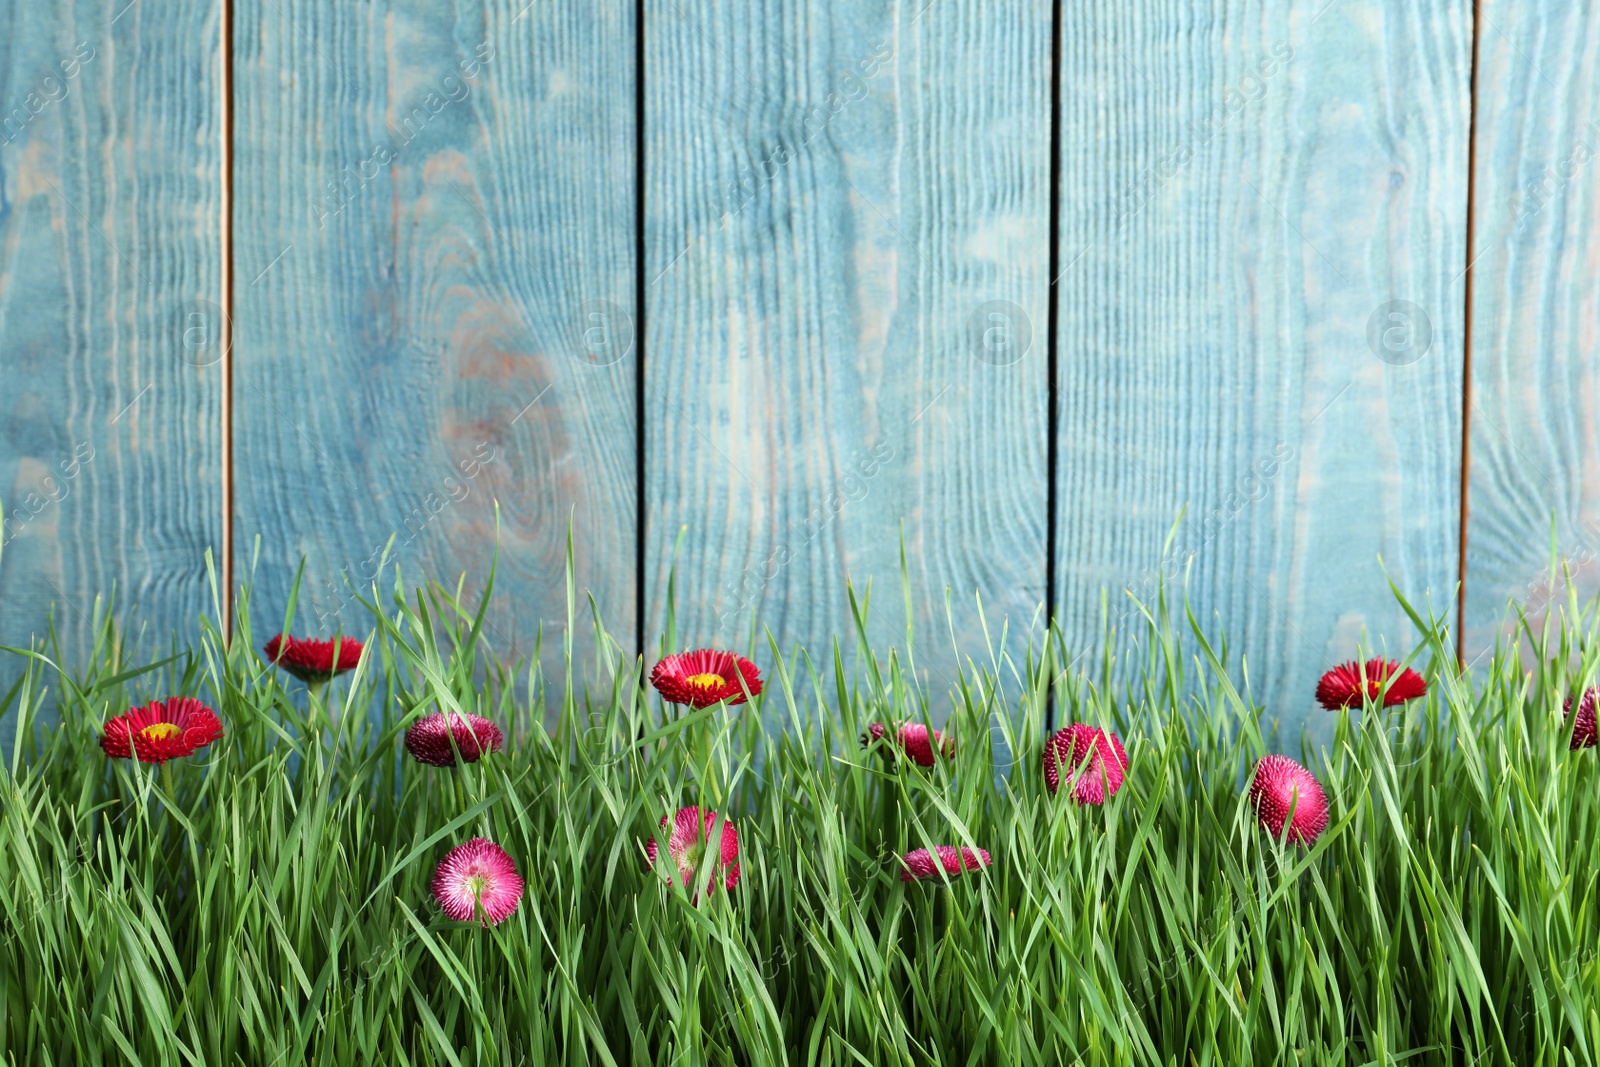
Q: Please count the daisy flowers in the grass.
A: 12